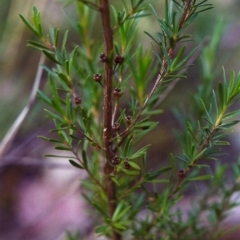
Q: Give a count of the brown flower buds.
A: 10